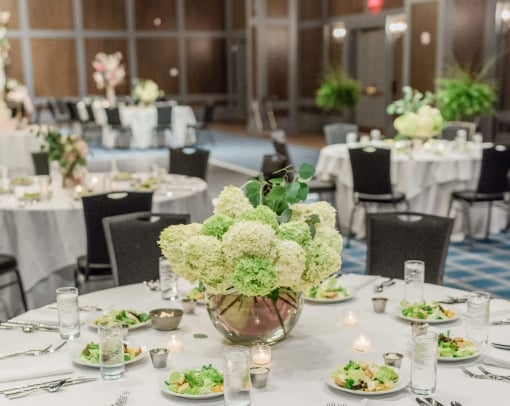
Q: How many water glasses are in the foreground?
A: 7